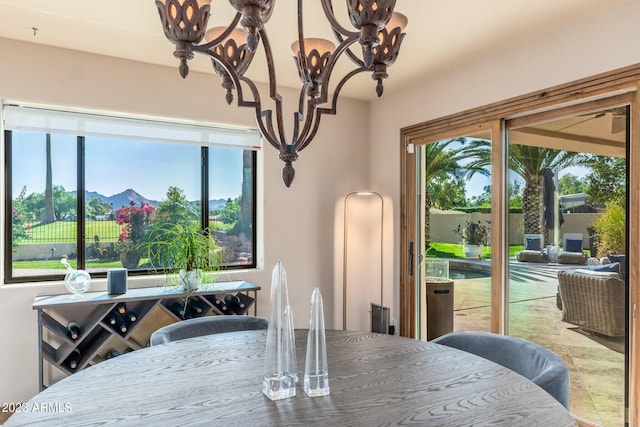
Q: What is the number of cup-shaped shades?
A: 6